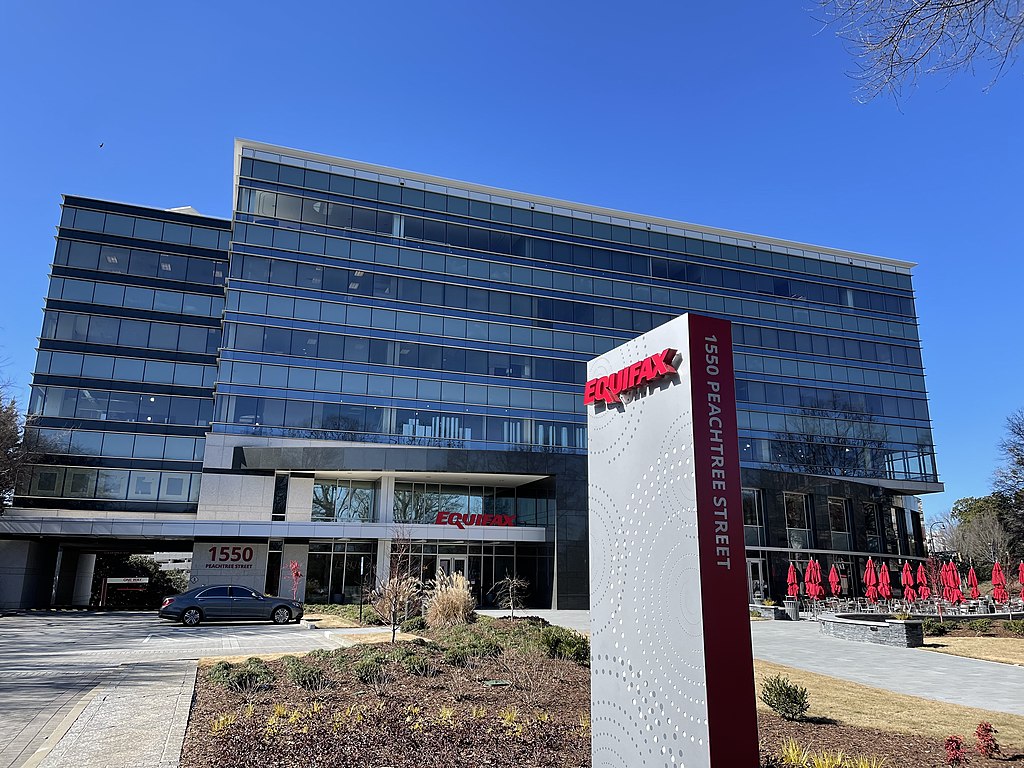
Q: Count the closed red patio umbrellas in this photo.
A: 13